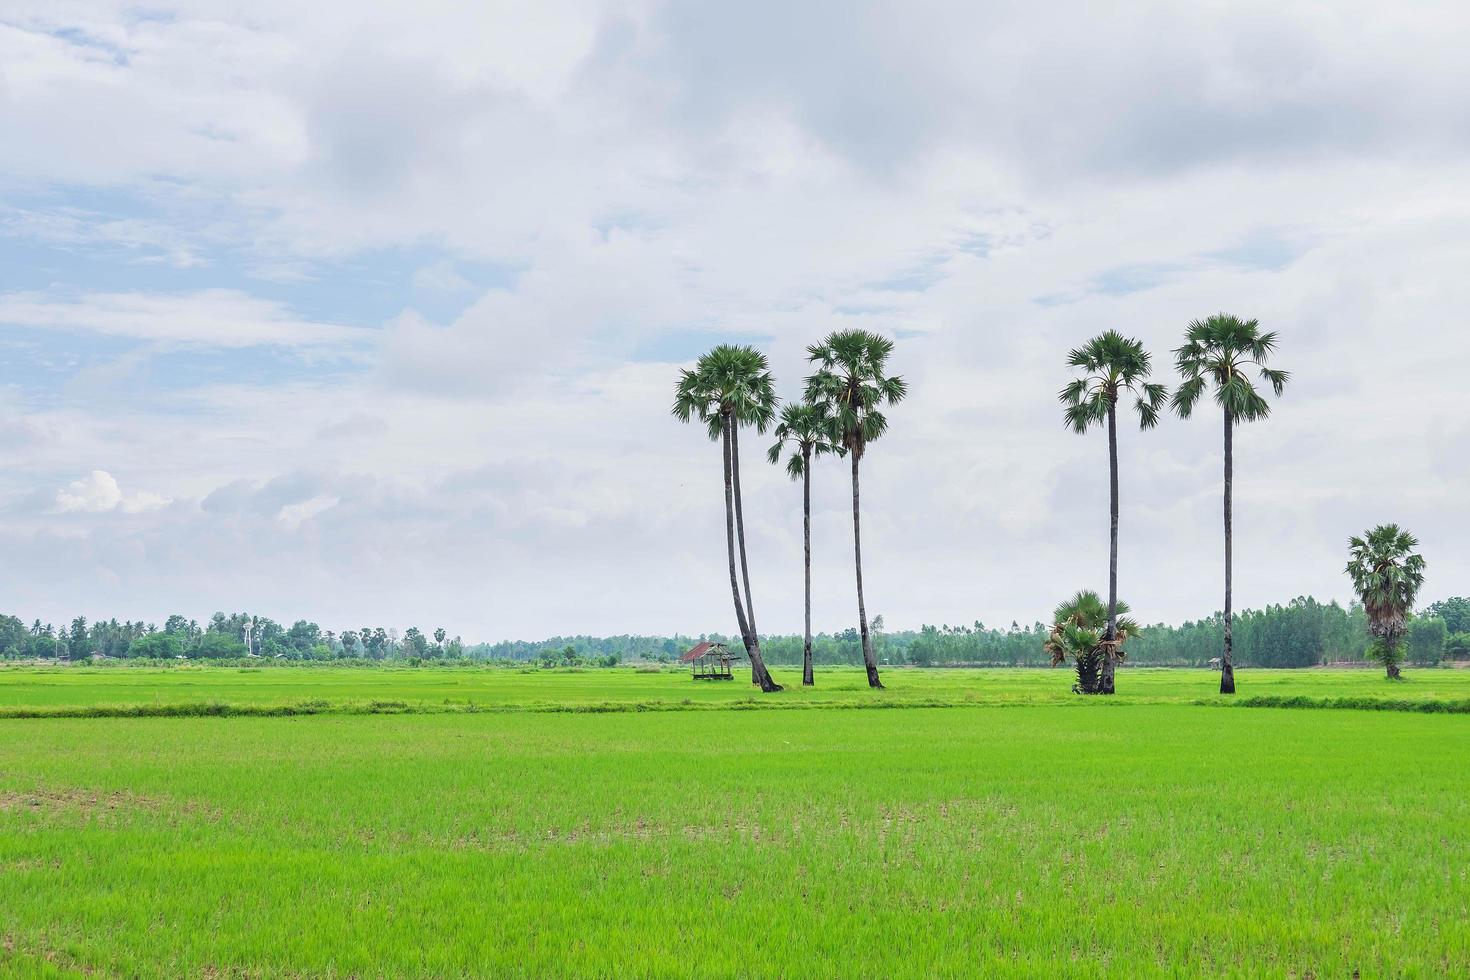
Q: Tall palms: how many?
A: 6